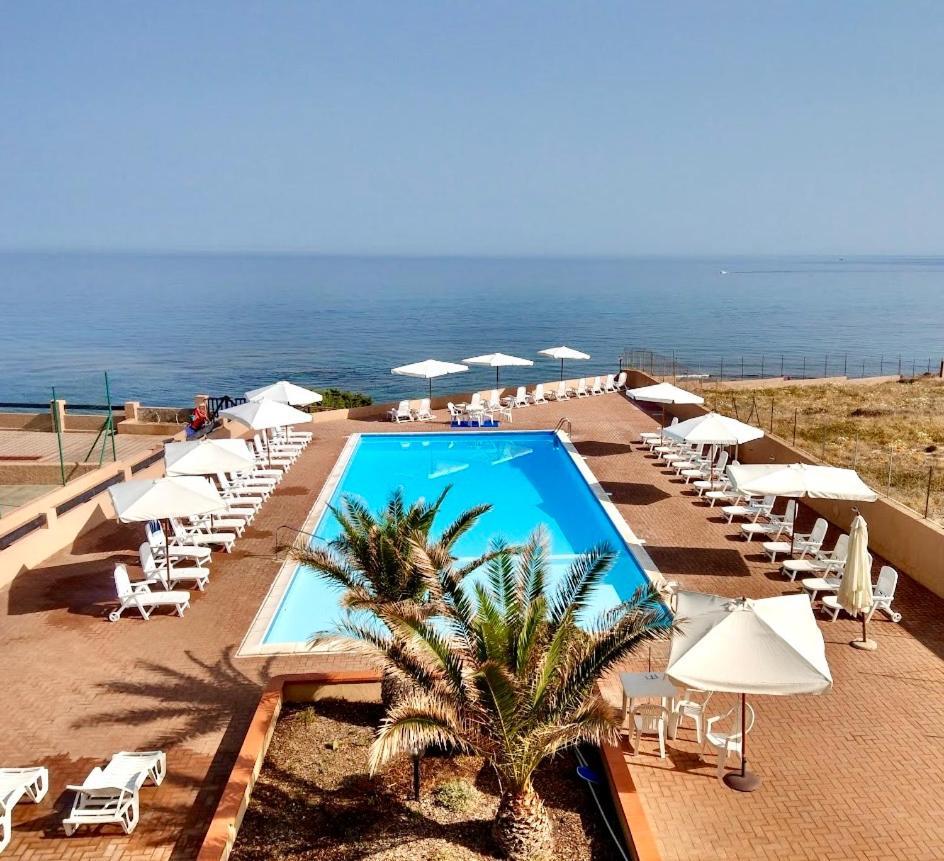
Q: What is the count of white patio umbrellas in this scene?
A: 12